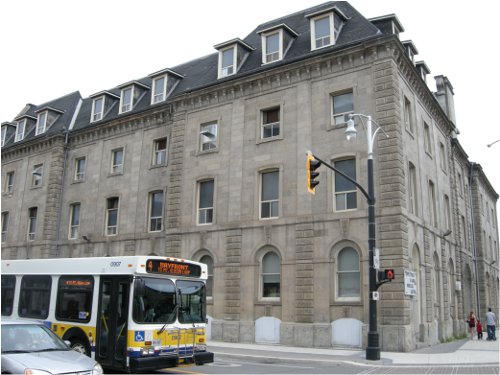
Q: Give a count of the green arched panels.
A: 0